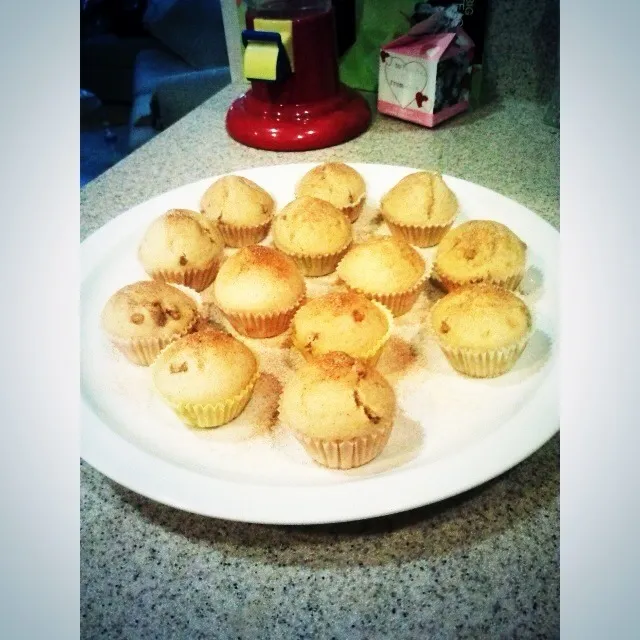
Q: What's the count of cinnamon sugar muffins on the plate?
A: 13